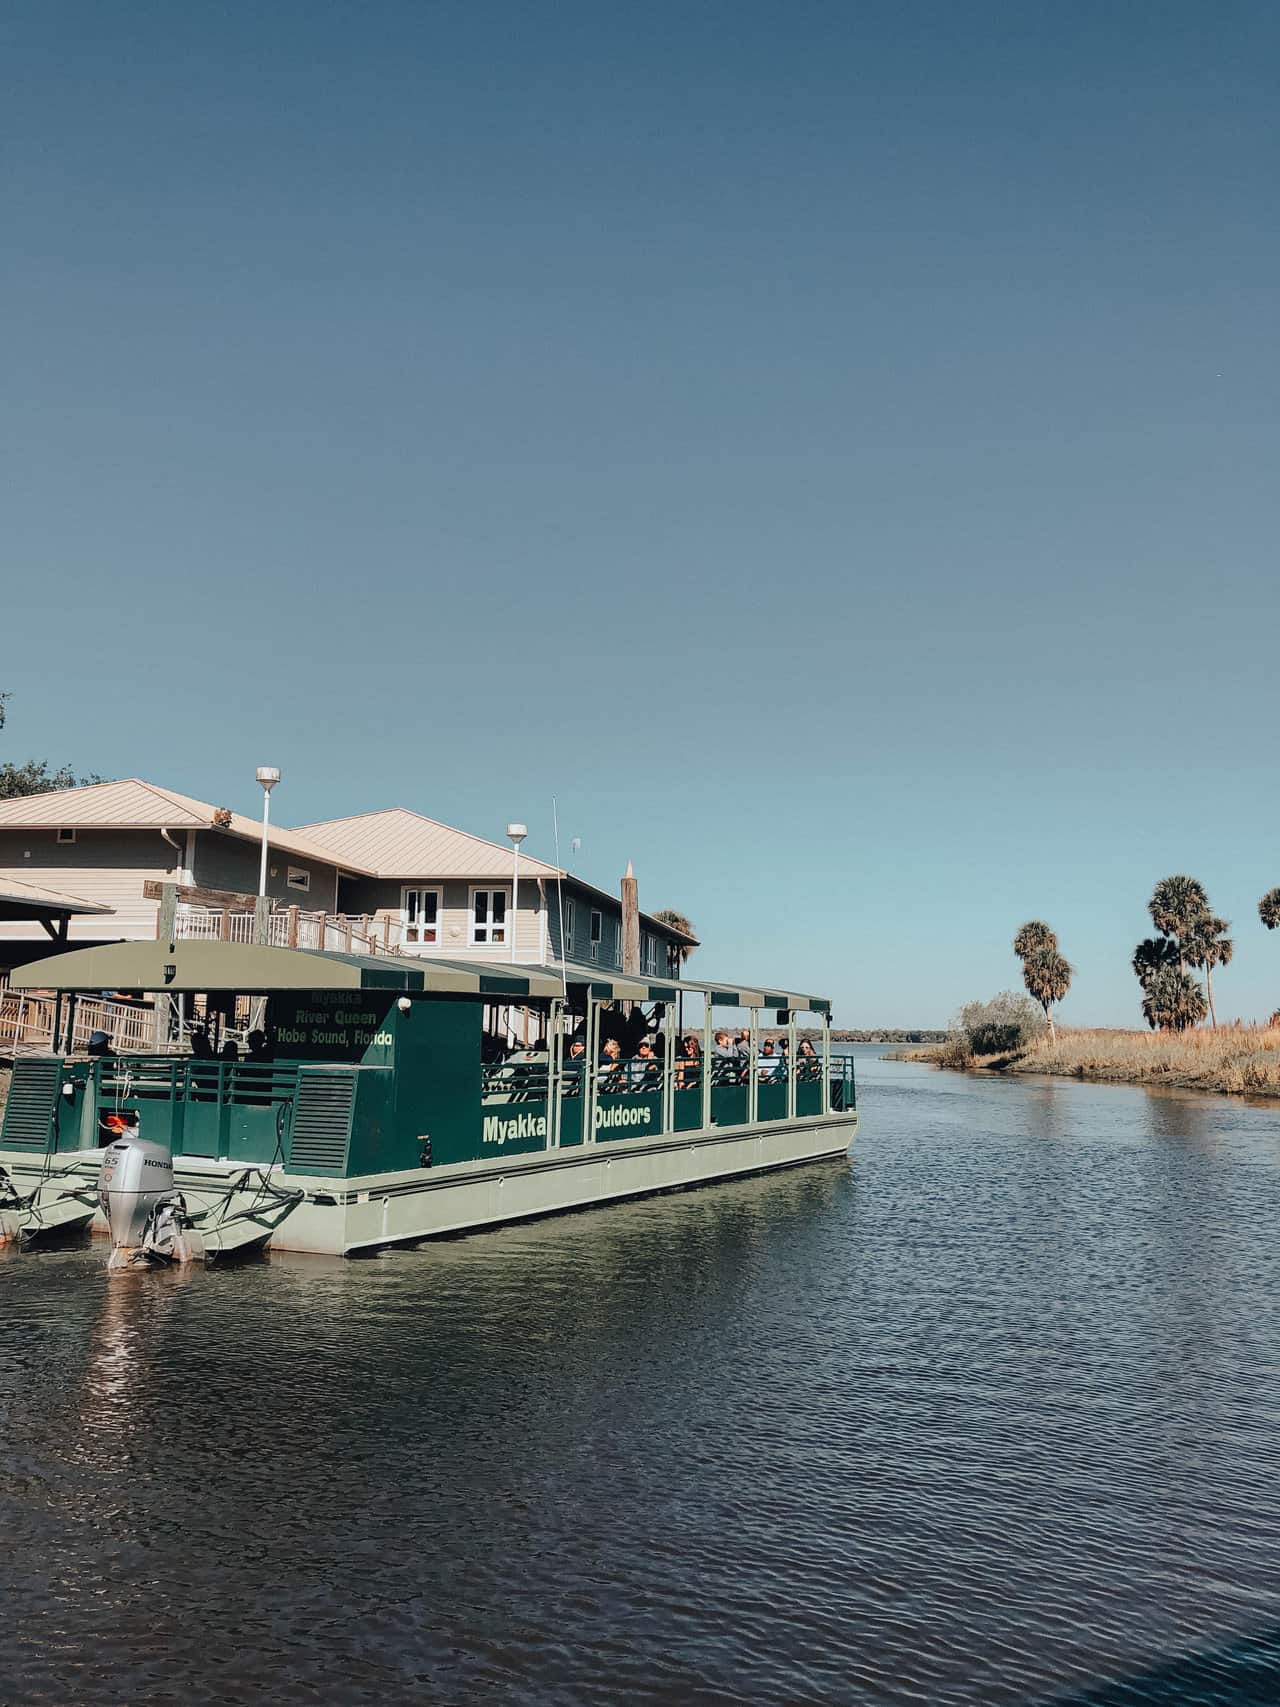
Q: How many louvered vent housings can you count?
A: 2